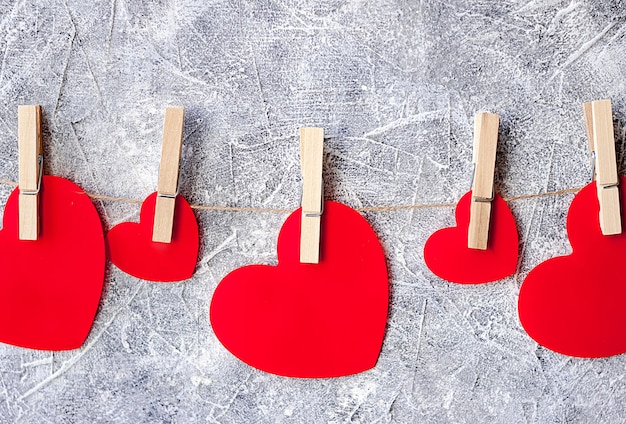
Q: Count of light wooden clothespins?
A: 5